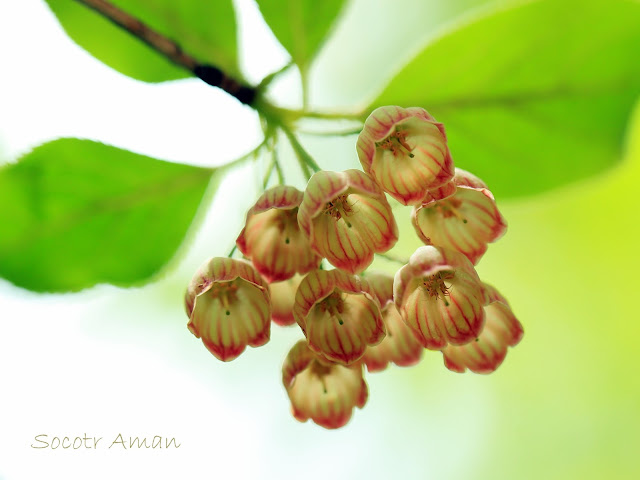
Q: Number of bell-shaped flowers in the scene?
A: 11